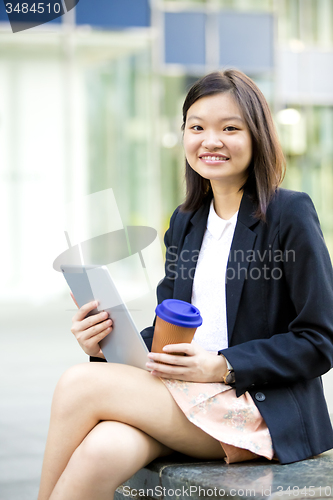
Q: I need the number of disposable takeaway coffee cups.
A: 1